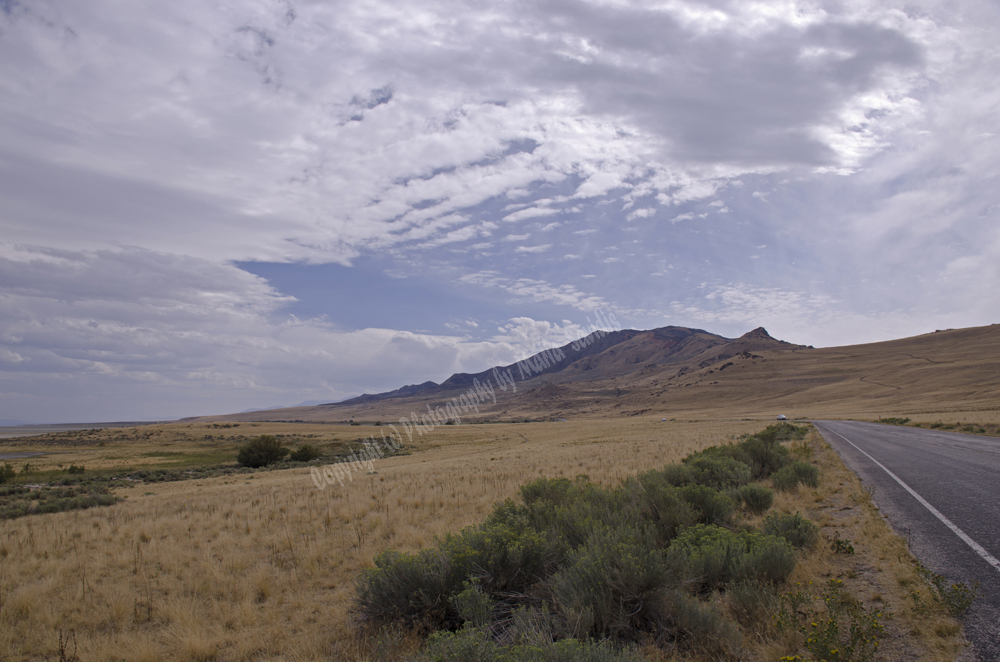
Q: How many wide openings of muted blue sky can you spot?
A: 1